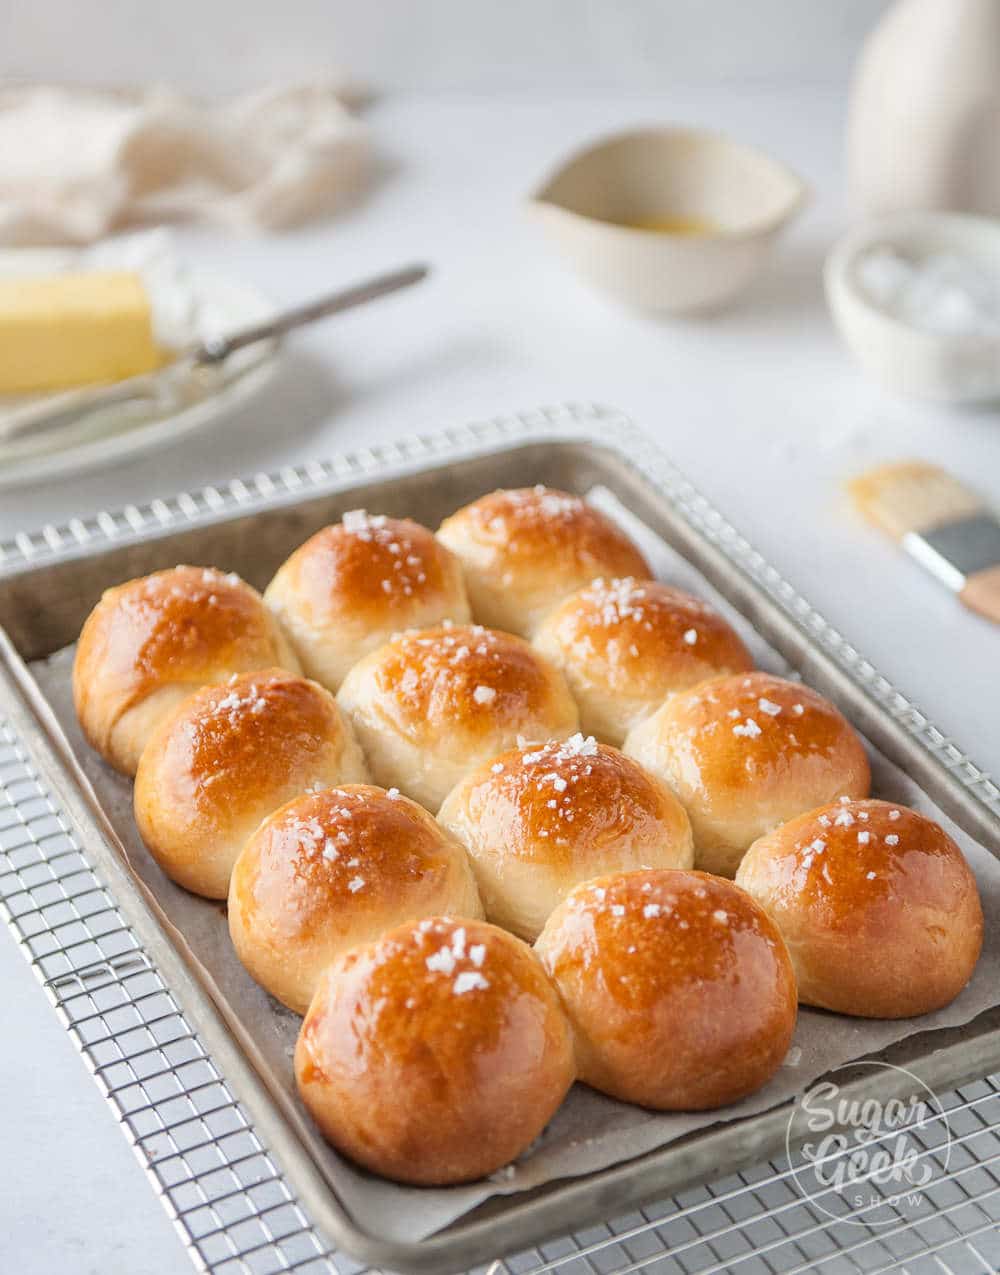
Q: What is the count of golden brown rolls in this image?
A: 12